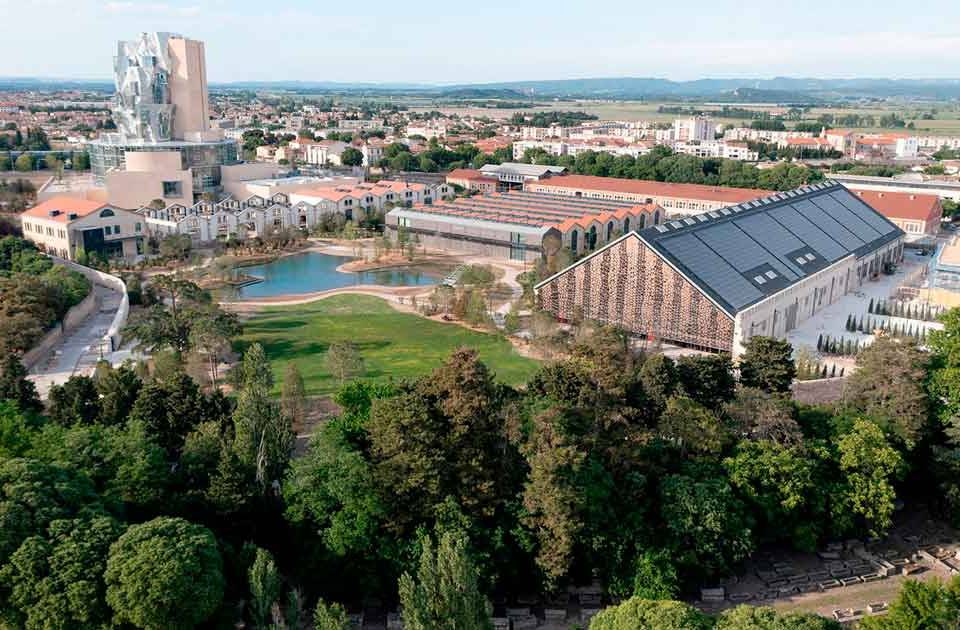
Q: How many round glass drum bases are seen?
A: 1